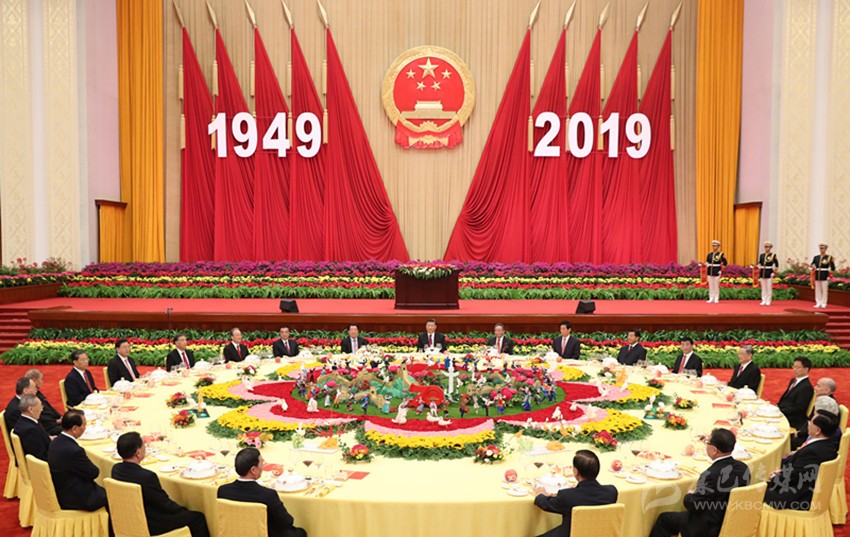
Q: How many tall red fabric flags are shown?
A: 10